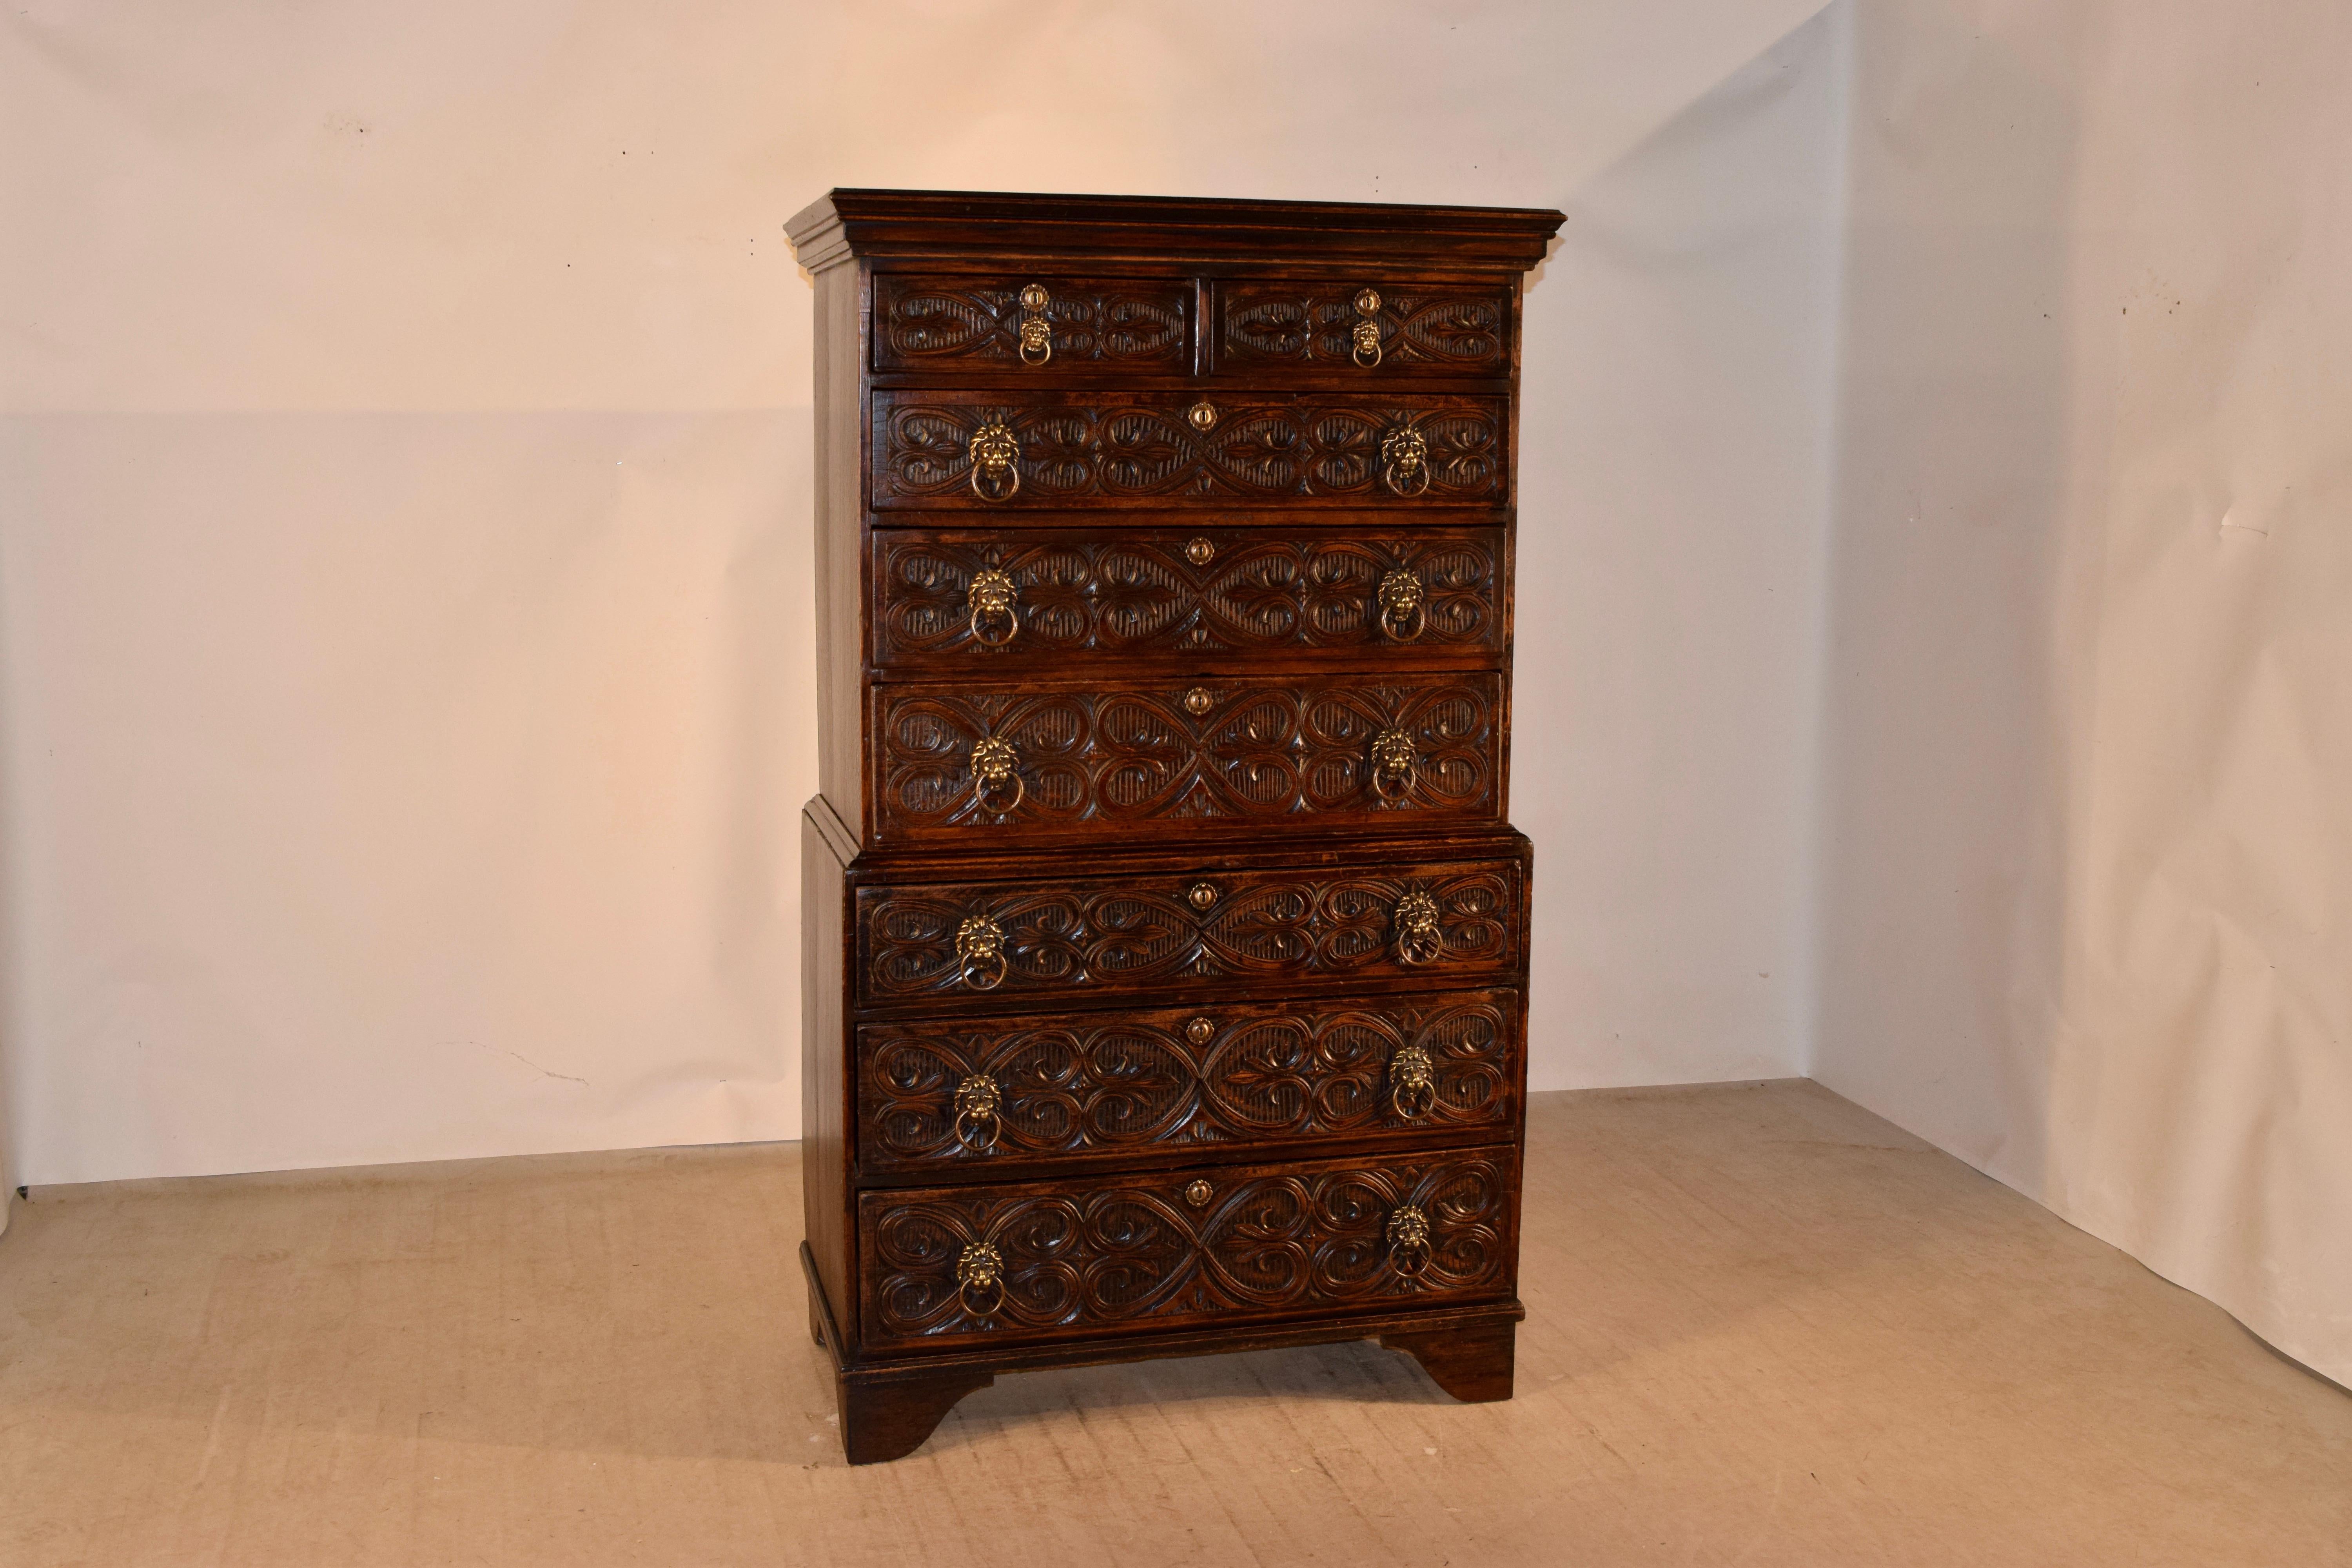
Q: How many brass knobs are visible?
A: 14